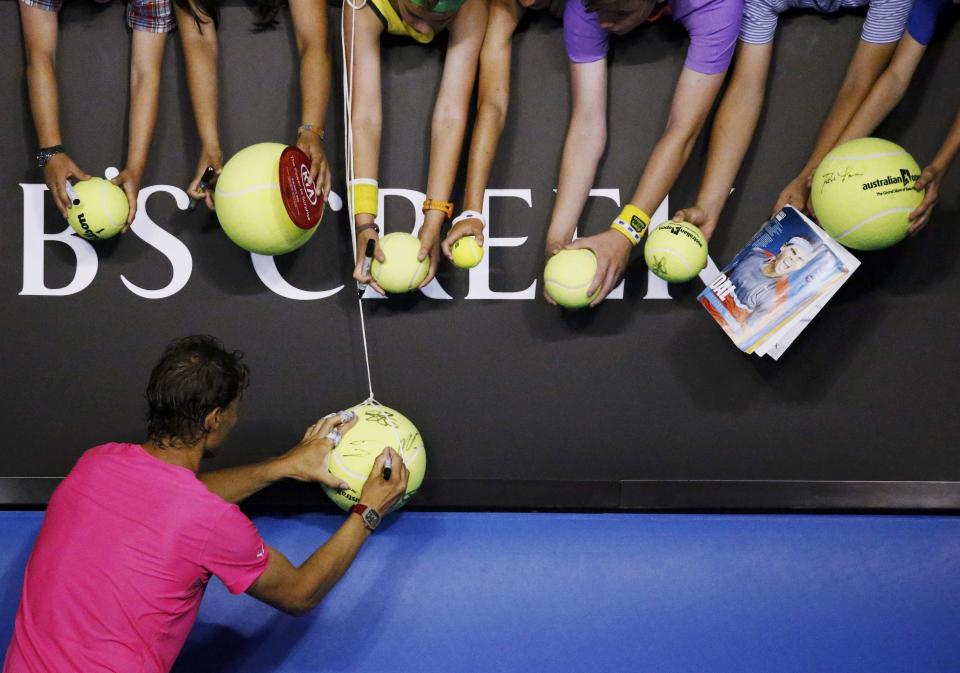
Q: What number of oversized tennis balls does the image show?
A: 7